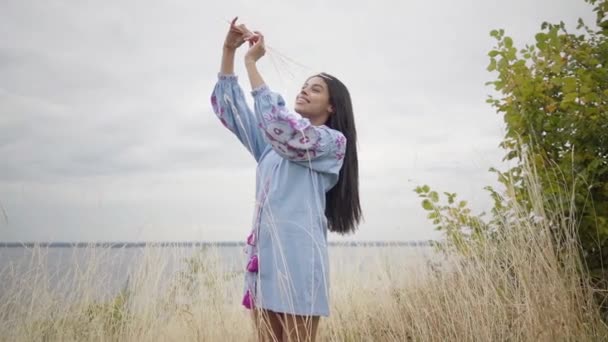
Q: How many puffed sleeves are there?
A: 2